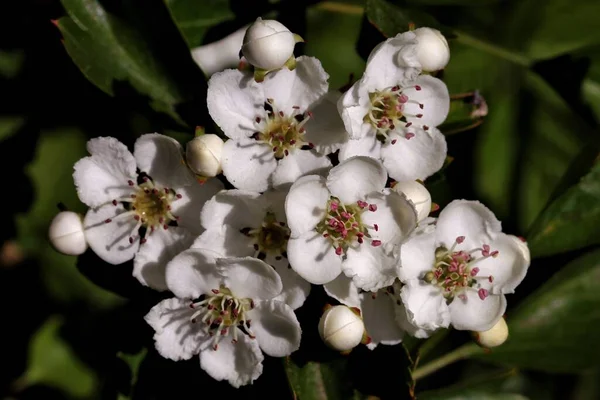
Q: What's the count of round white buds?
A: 7